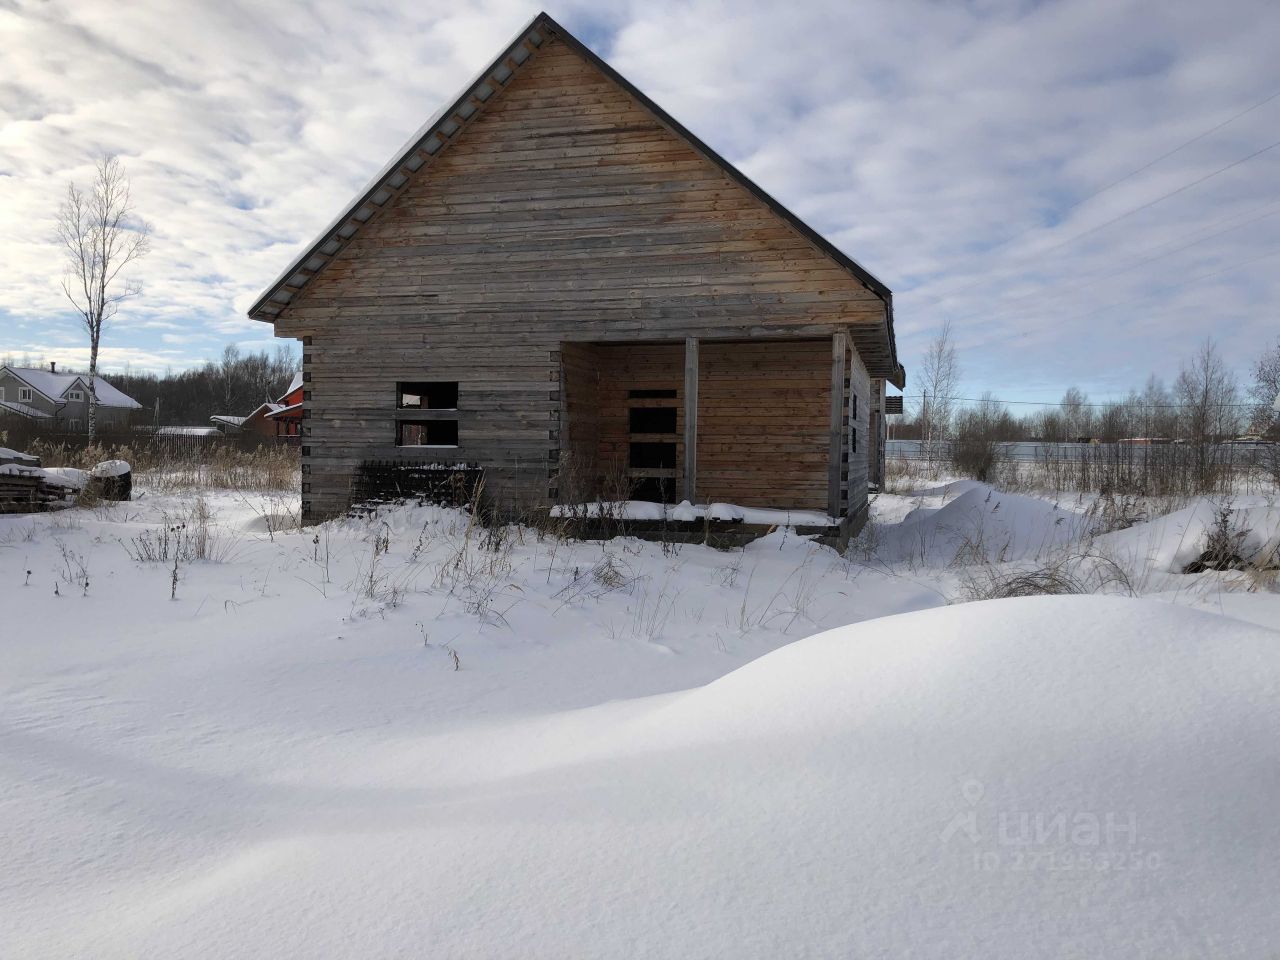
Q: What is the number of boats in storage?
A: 0